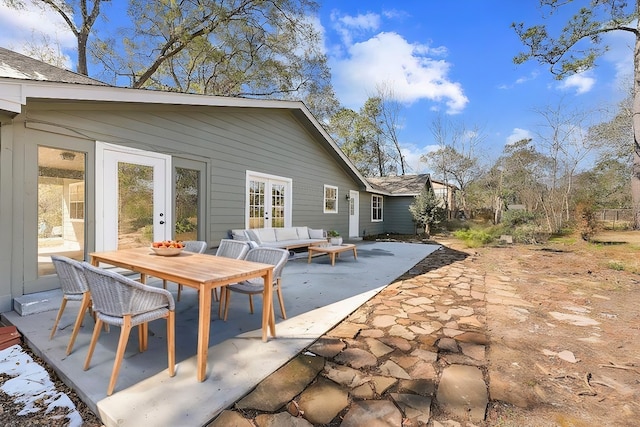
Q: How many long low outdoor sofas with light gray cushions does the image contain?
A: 1